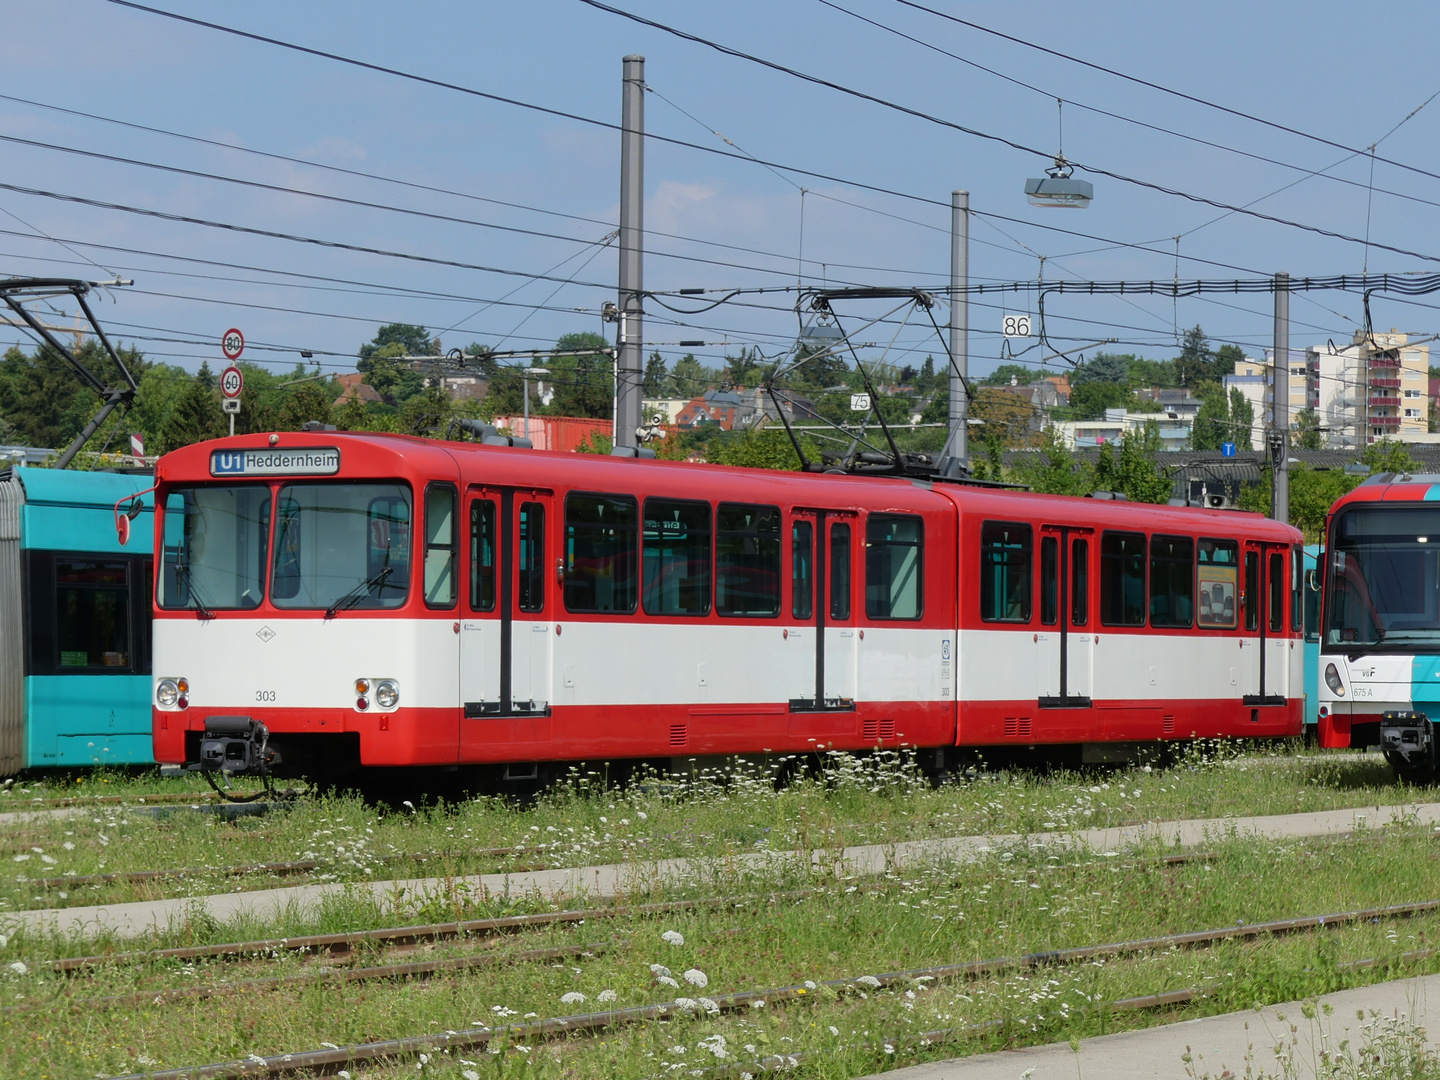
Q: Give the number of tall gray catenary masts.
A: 3